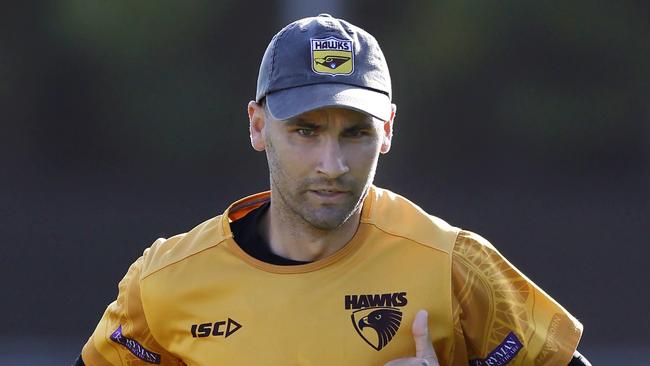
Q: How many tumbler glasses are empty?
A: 0